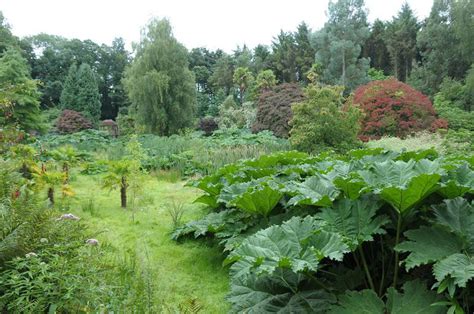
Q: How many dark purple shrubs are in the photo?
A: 3